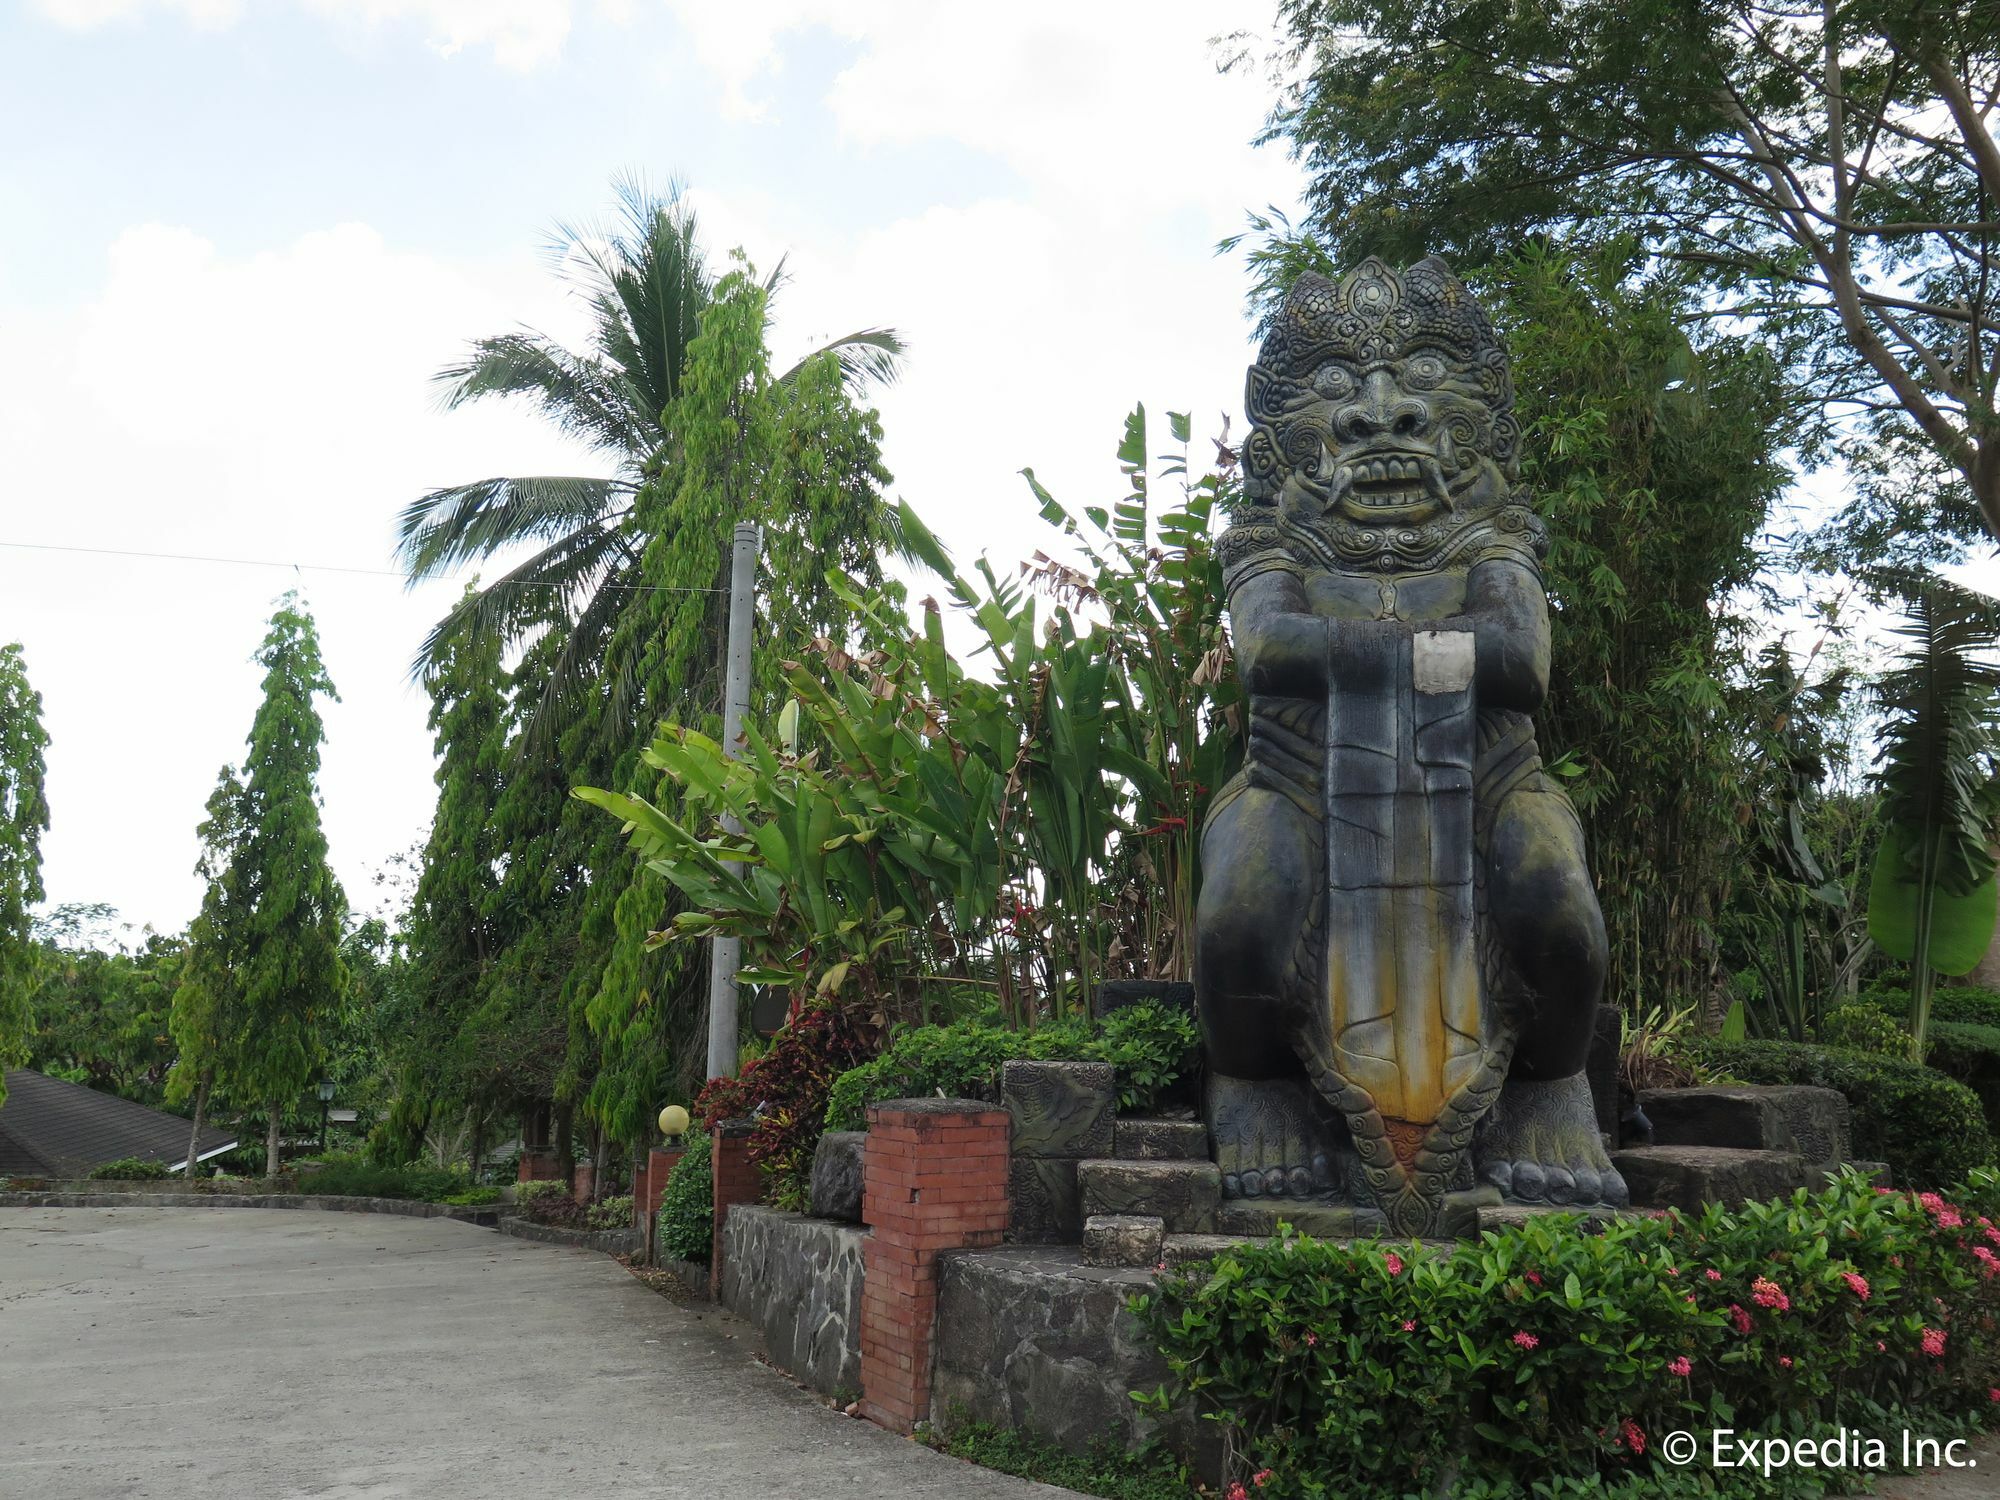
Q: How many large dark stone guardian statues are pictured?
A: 1